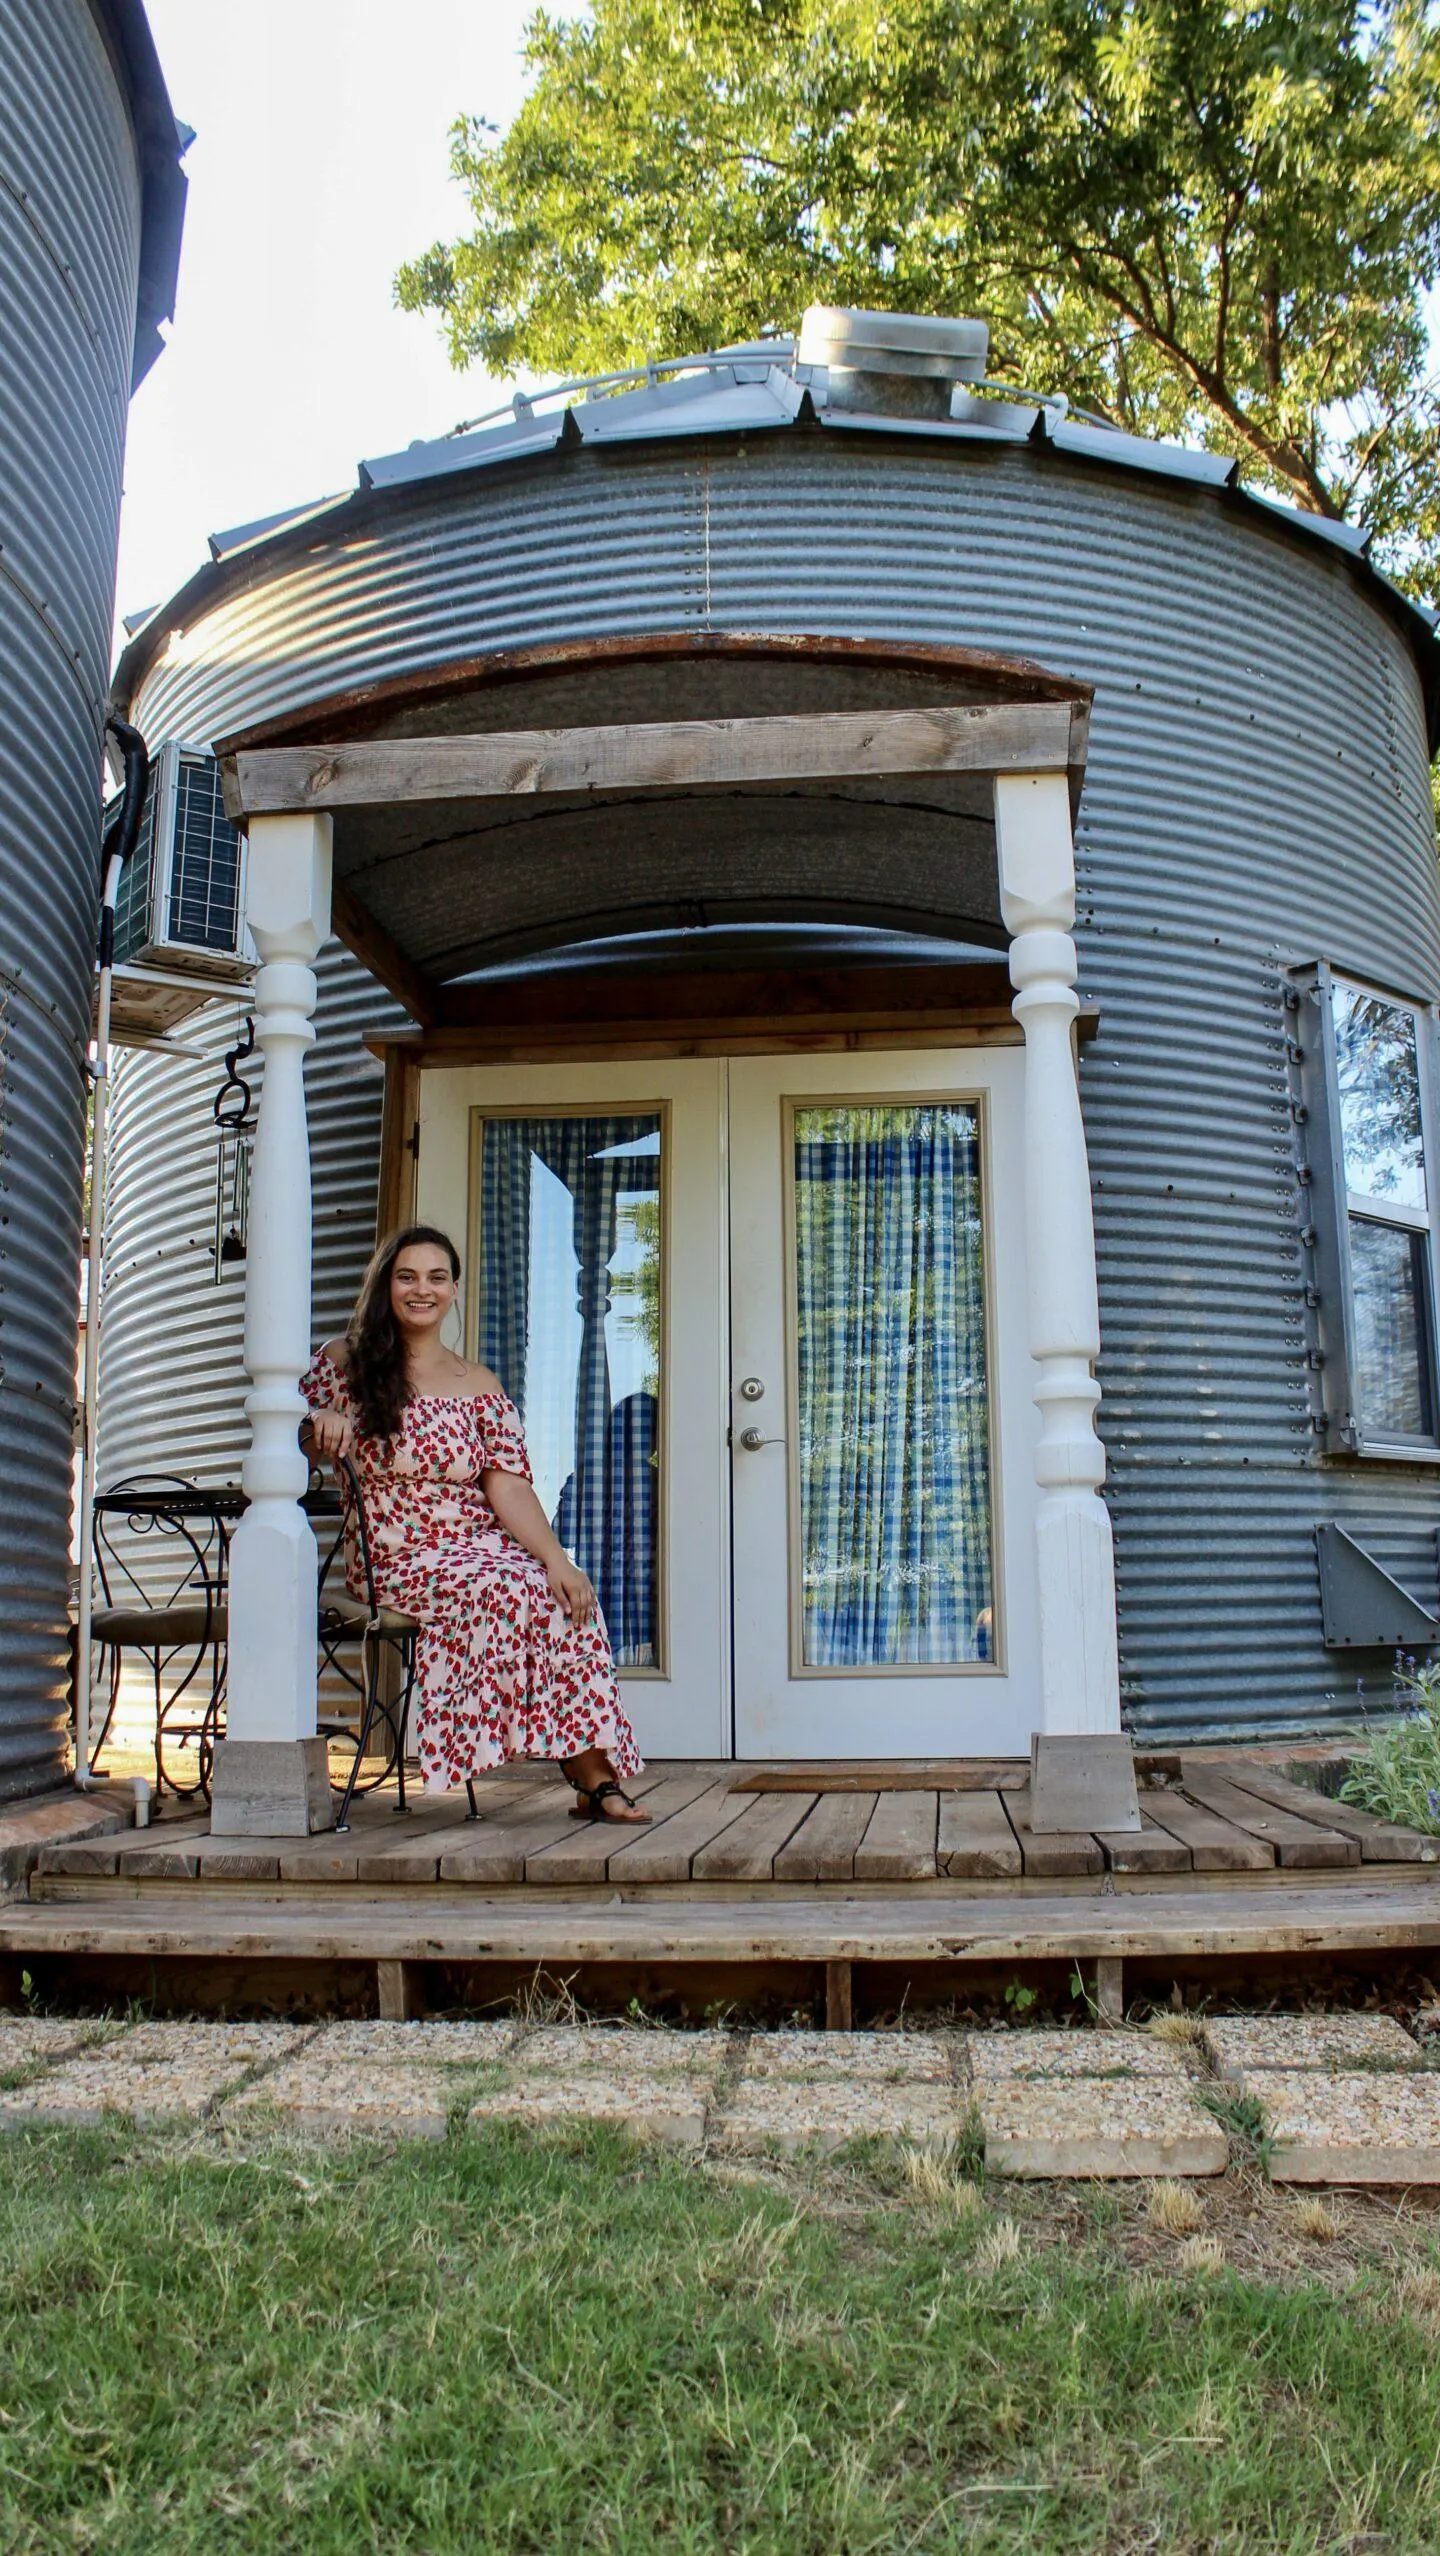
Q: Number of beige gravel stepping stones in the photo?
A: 13